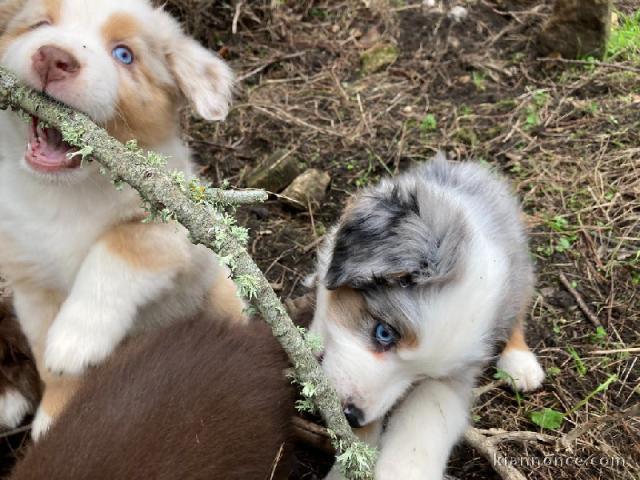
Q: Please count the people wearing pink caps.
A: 0